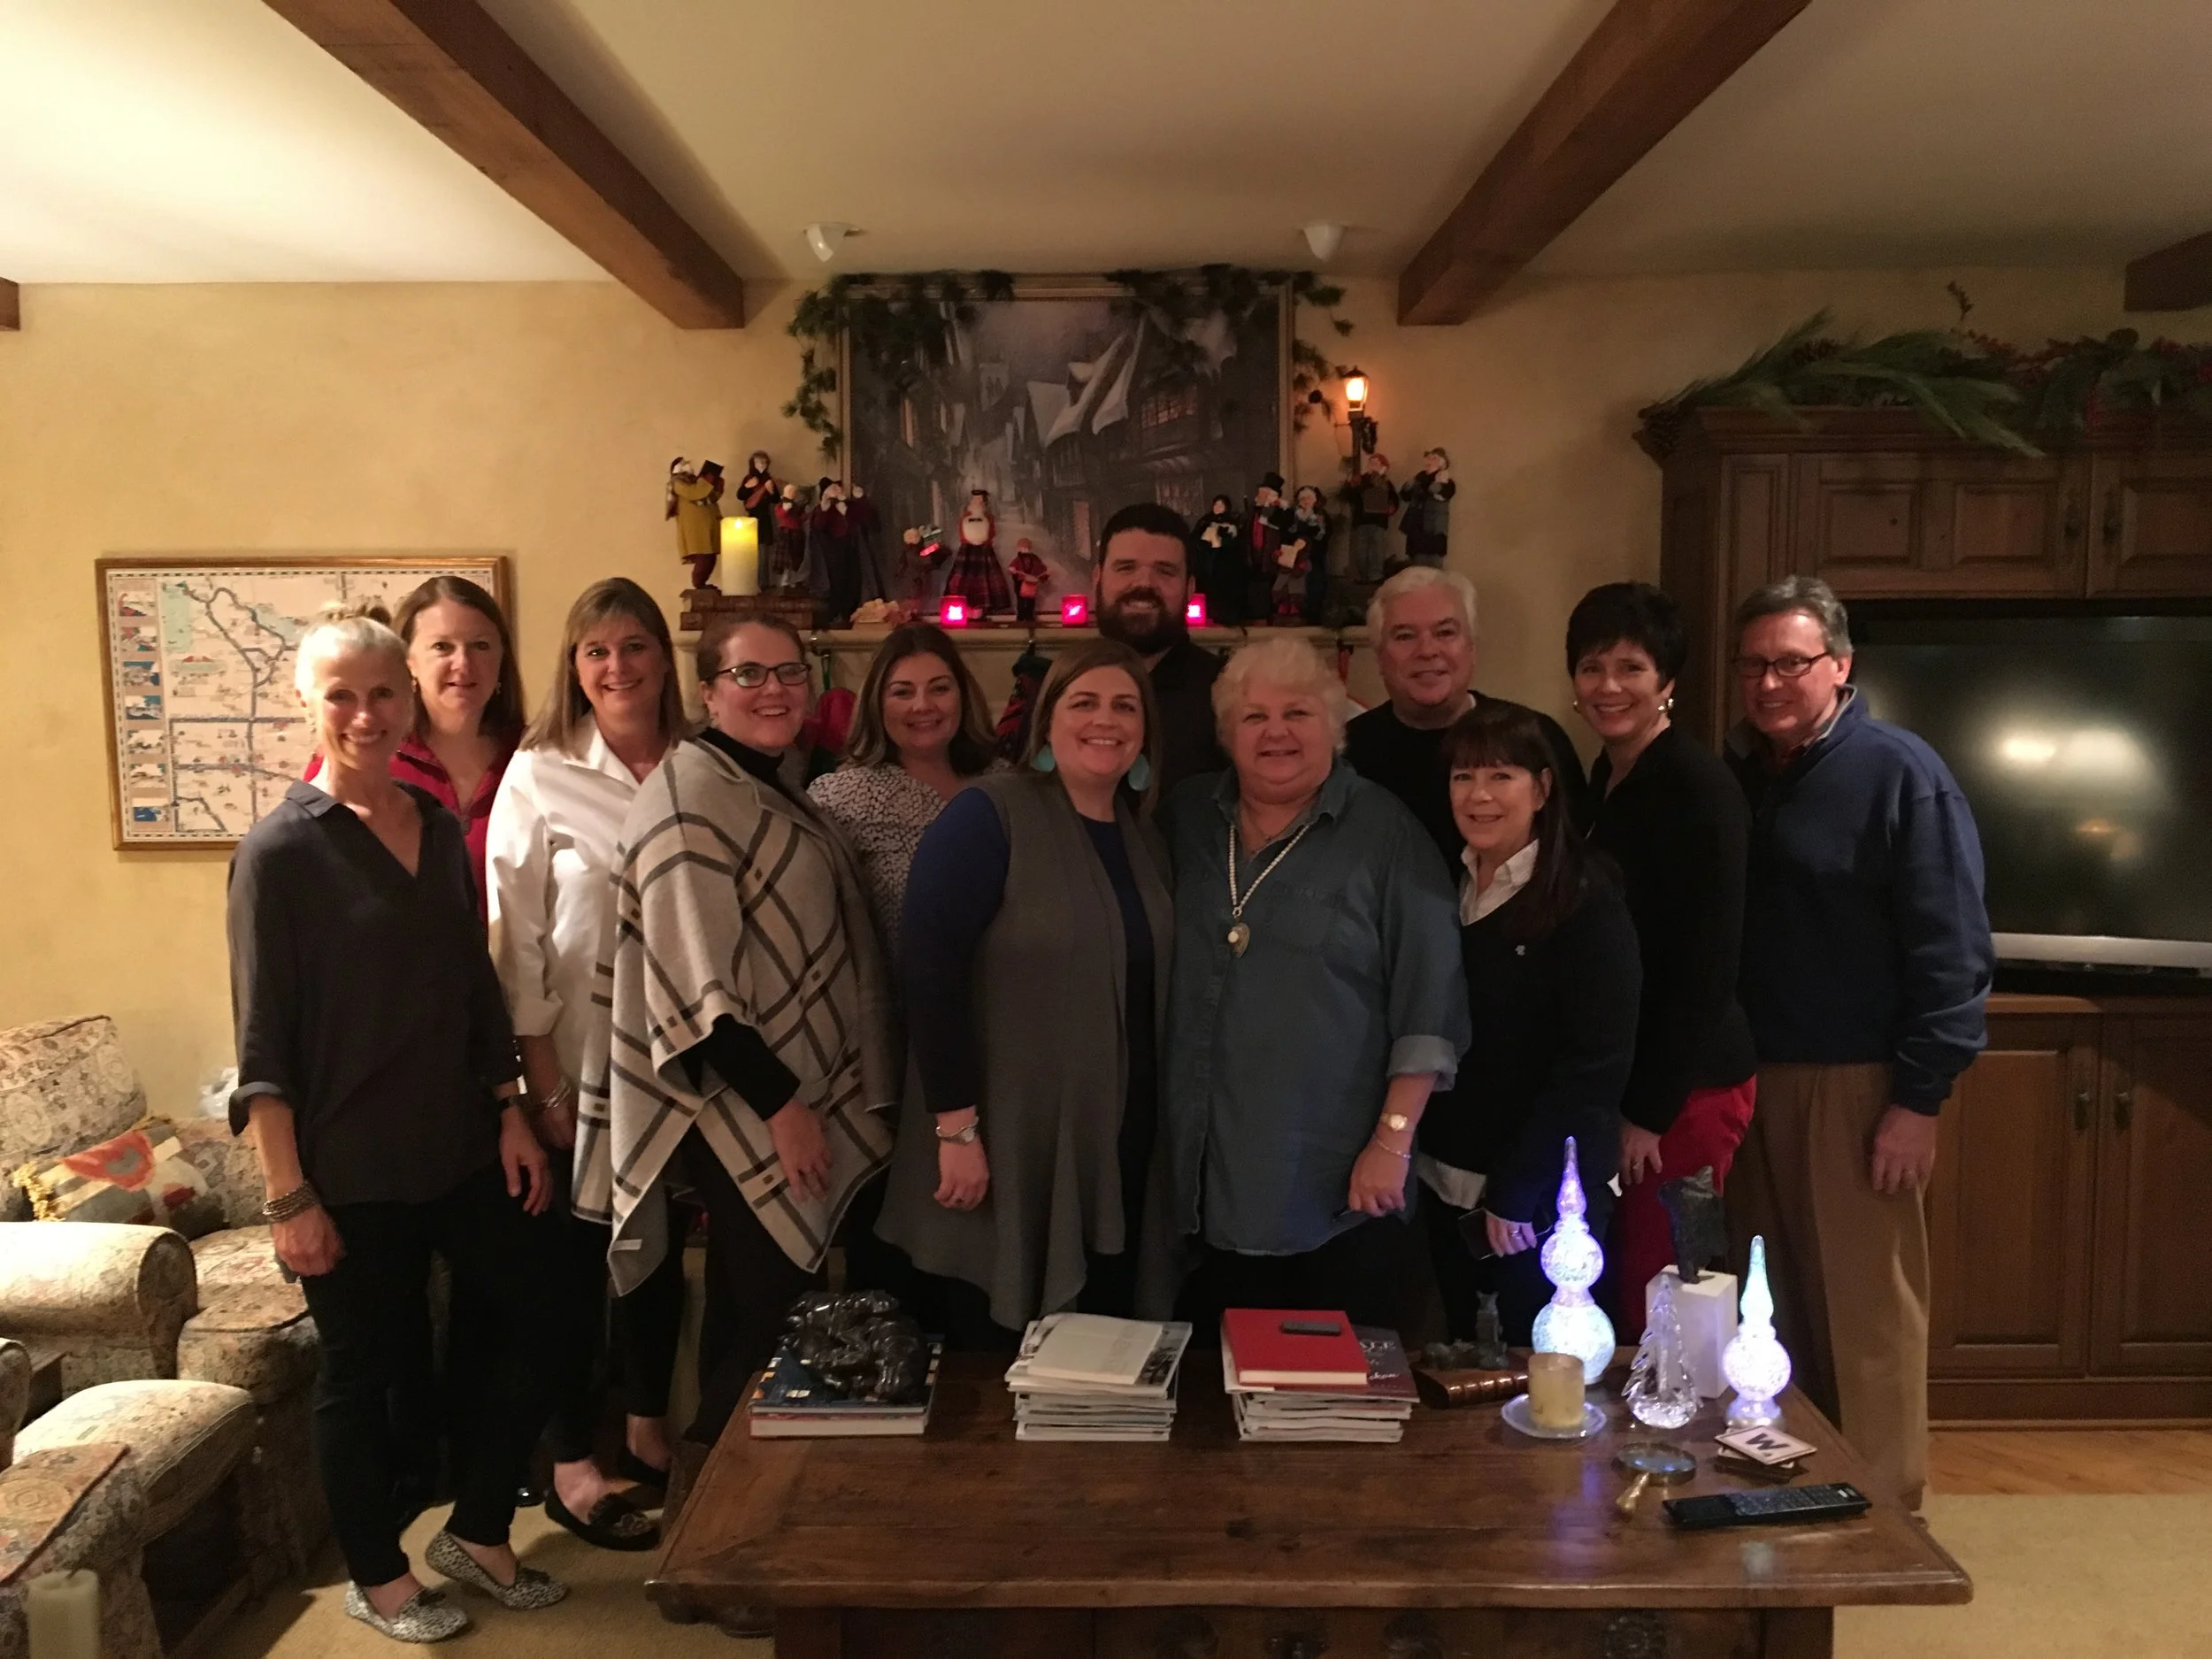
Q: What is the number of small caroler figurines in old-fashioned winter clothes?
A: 13